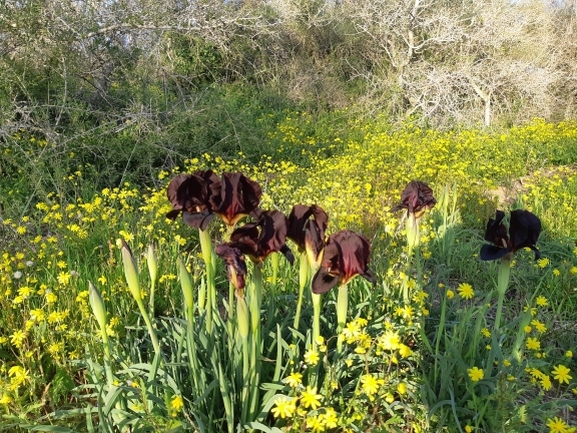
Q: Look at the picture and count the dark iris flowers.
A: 8